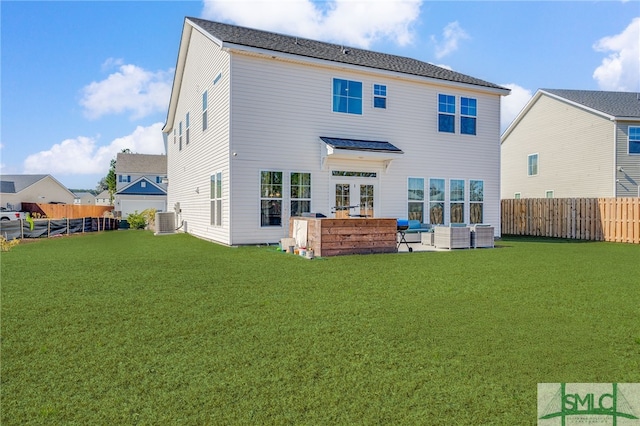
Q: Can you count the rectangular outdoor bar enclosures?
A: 1